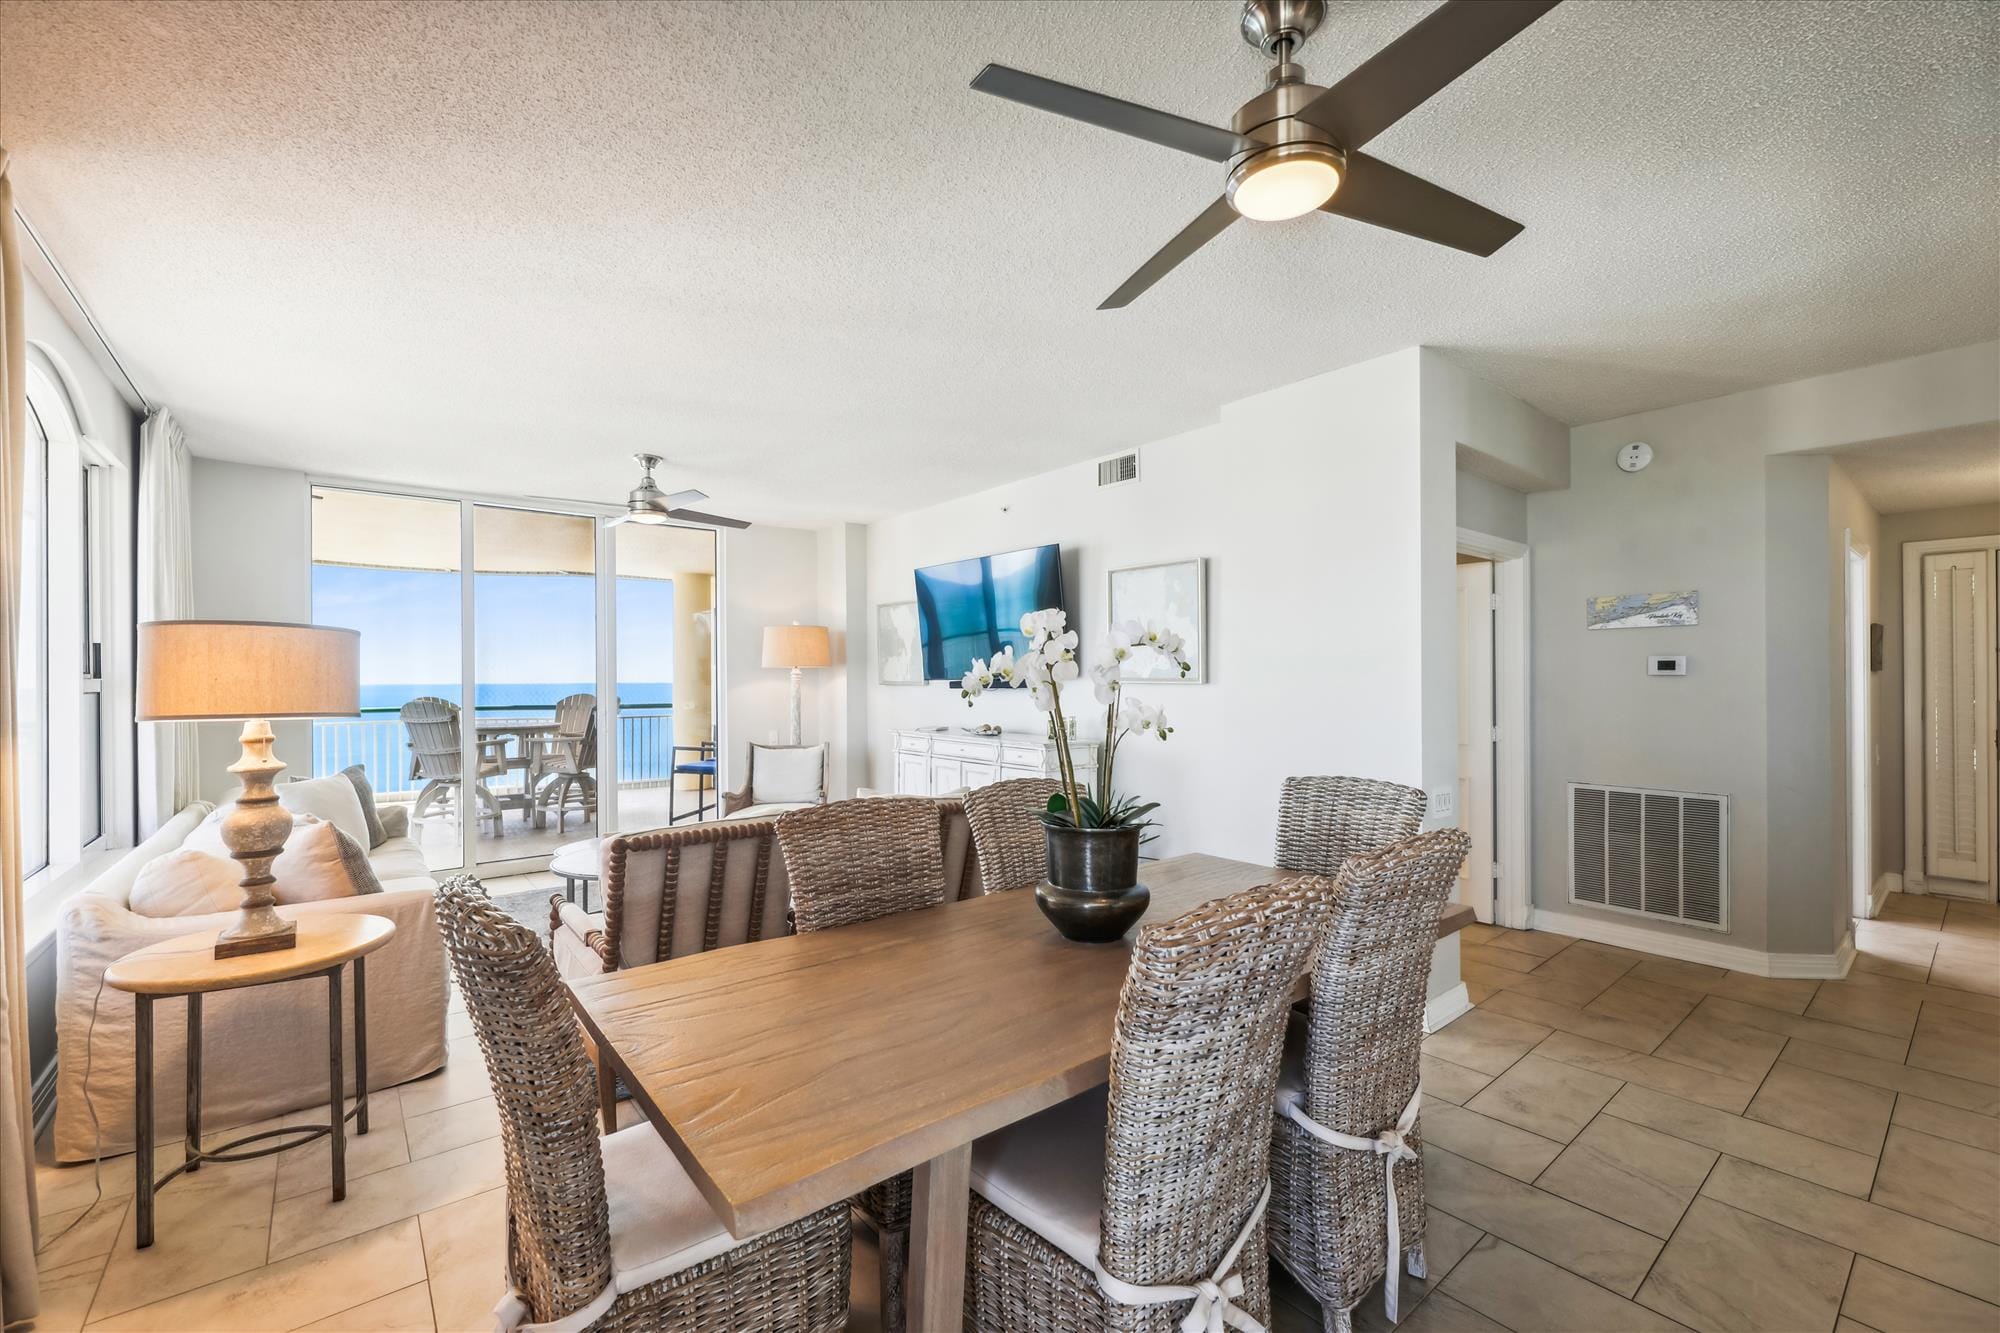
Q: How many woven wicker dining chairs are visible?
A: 6